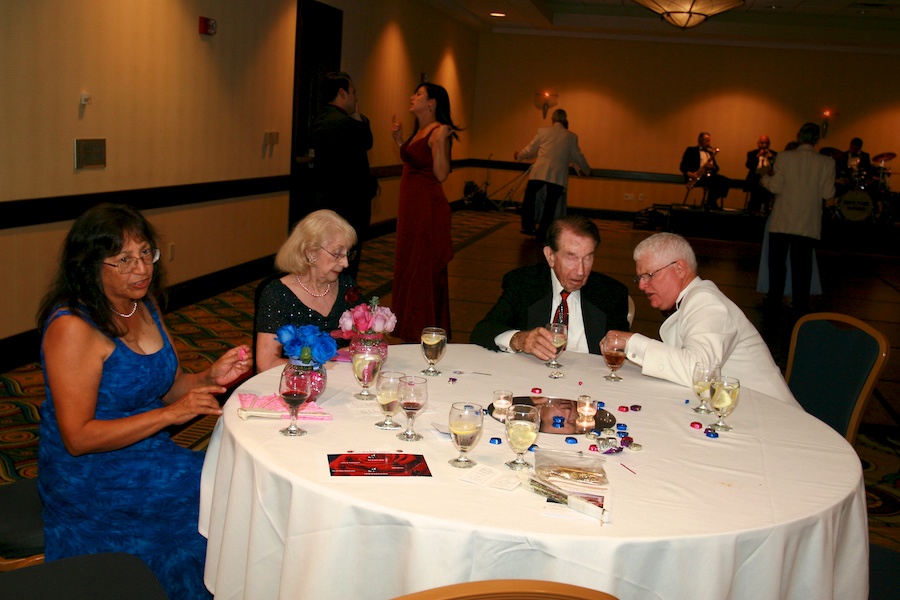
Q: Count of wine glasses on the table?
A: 11